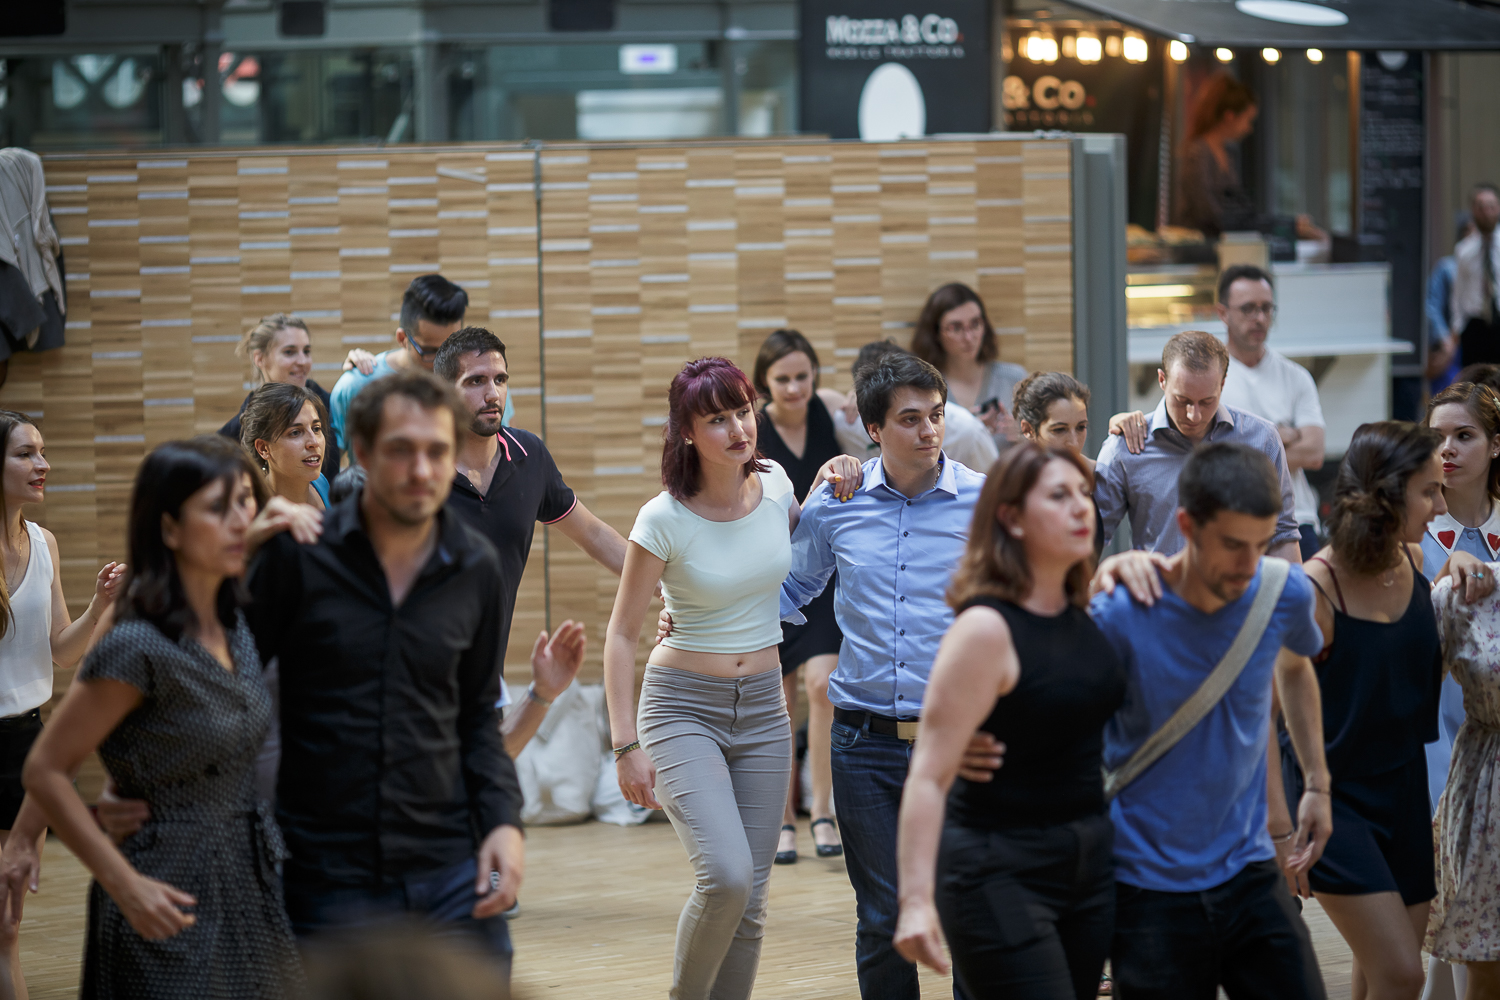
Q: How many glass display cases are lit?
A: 1